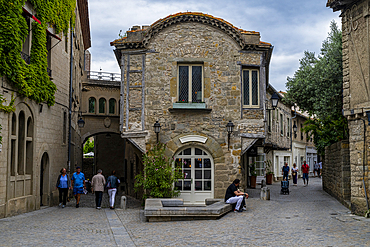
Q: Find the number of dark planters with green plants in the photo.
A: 2